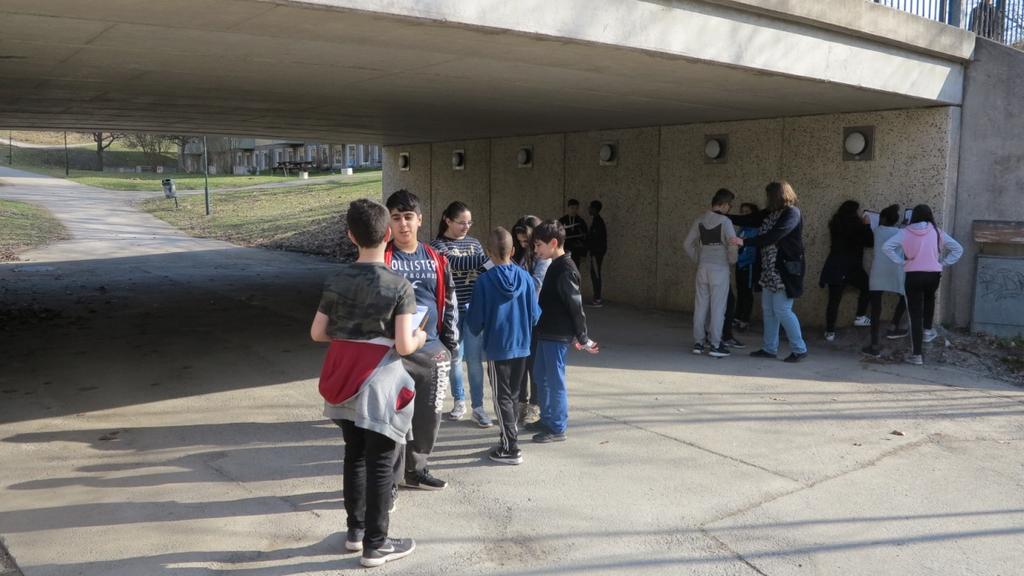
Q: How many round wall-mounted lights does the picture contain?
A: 6